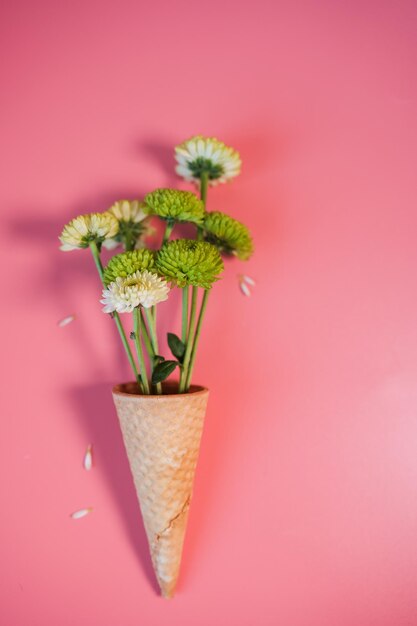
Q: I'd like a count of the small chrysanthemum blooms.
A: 8